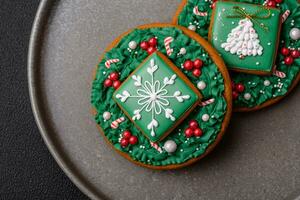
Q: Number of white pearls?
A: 10